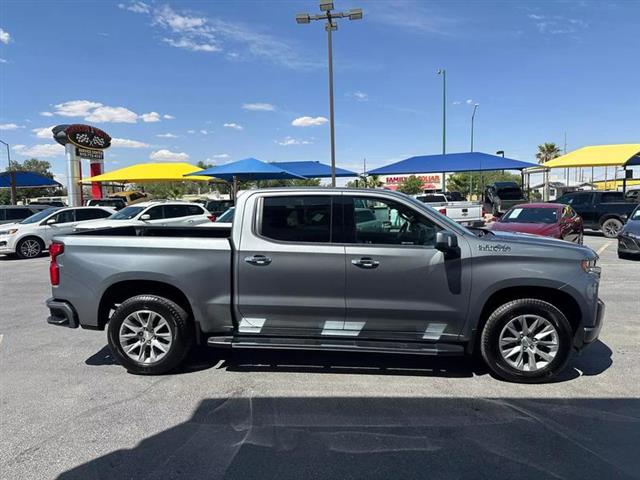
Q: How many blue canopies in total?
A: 4